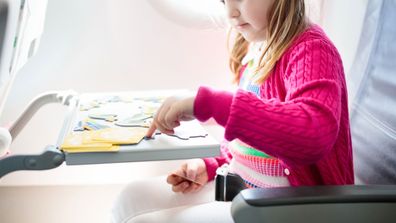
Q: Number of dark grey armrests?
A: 1